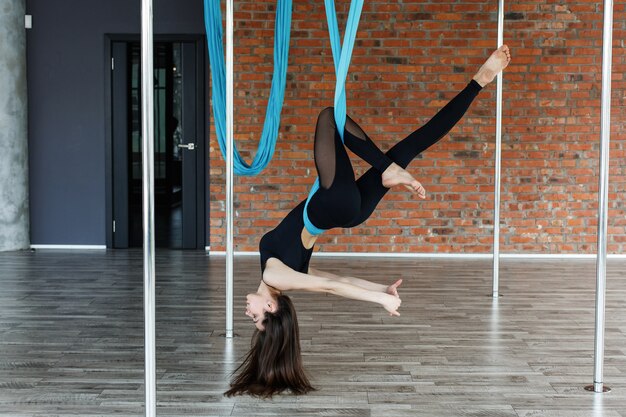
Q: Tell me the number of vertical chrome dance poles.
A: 4